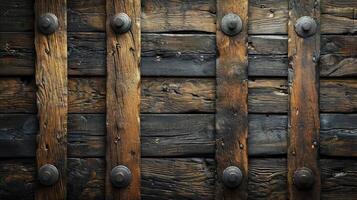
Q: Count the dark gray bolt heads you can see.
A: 8